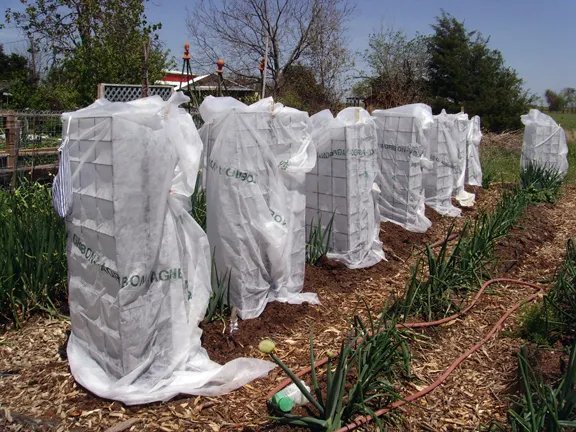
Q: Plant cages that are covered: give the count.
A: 8